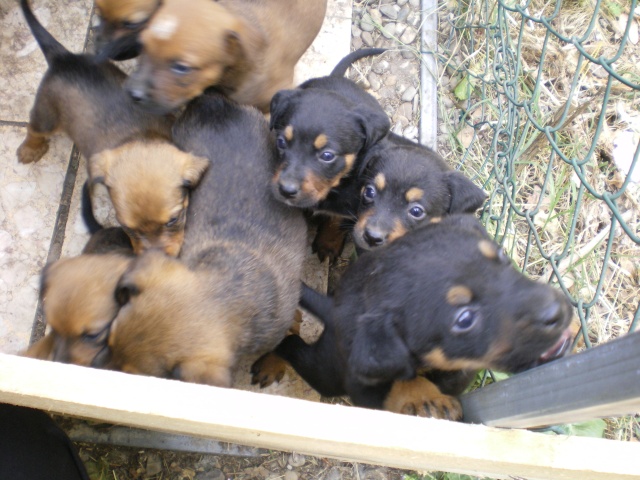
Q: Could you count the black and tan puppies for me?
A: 3